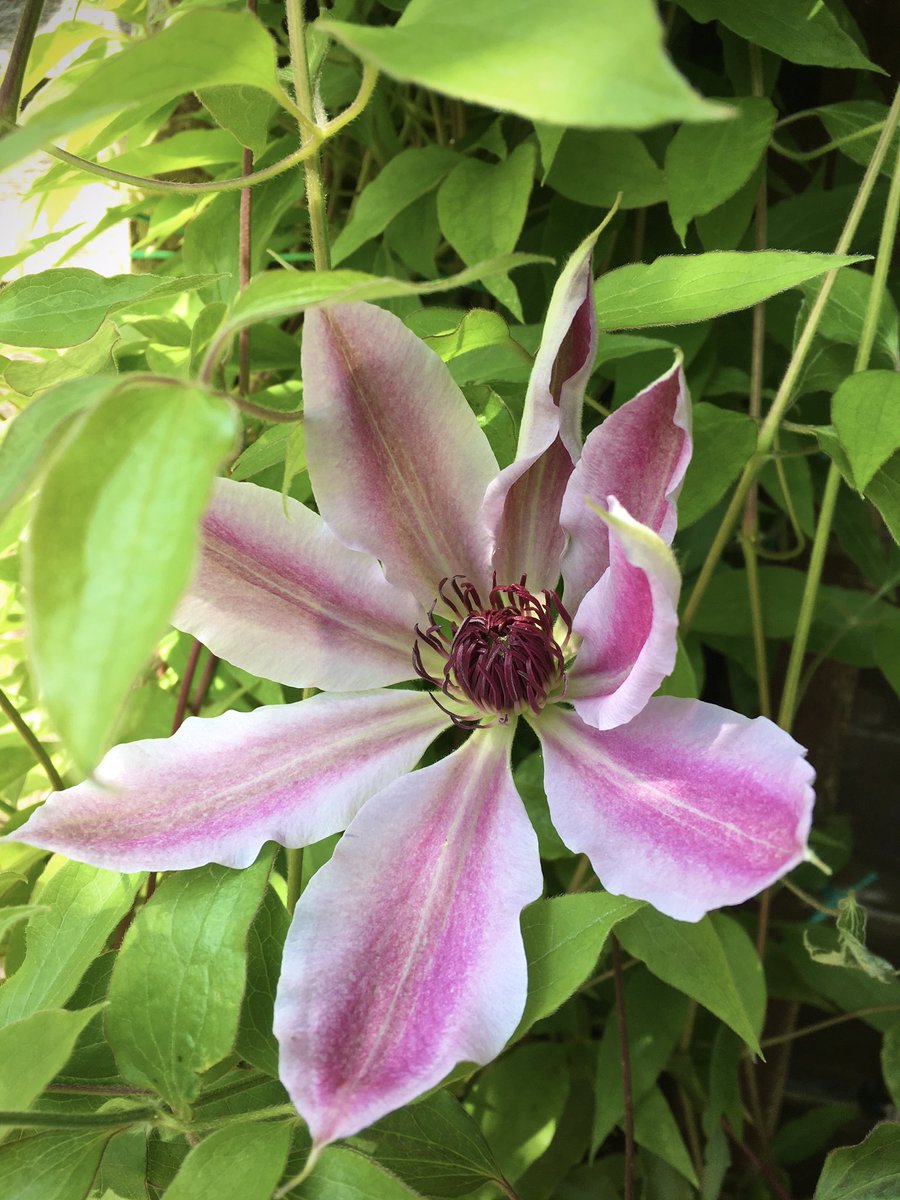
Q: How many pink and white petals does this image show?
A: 8